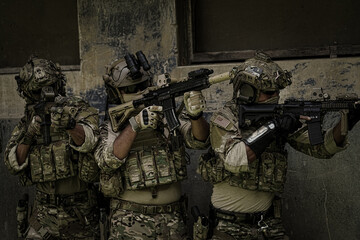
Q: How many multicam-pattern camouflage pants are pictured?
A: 3